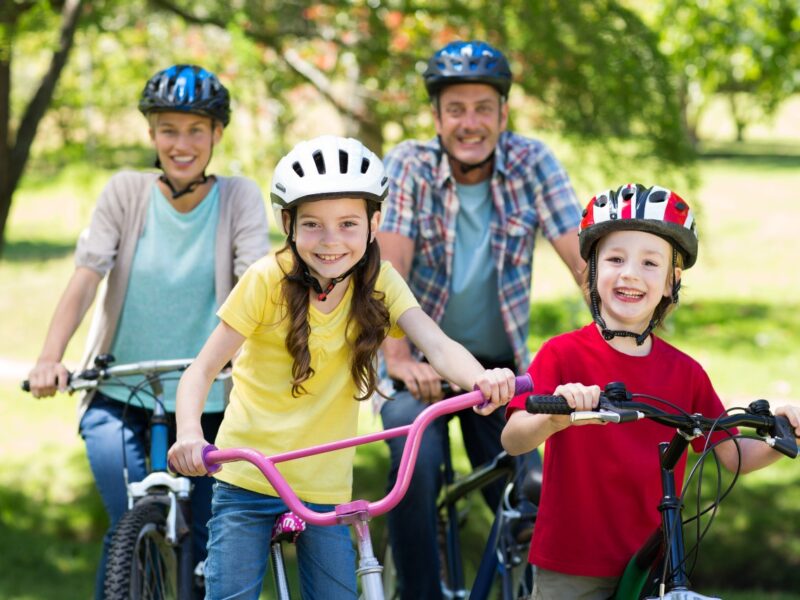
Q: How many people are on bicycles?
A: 4